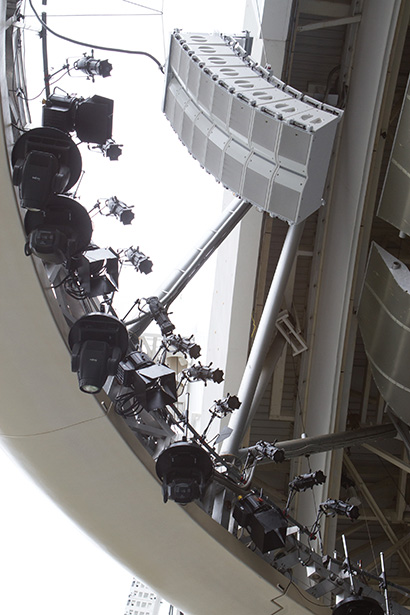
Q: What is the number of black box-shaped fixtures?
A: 4